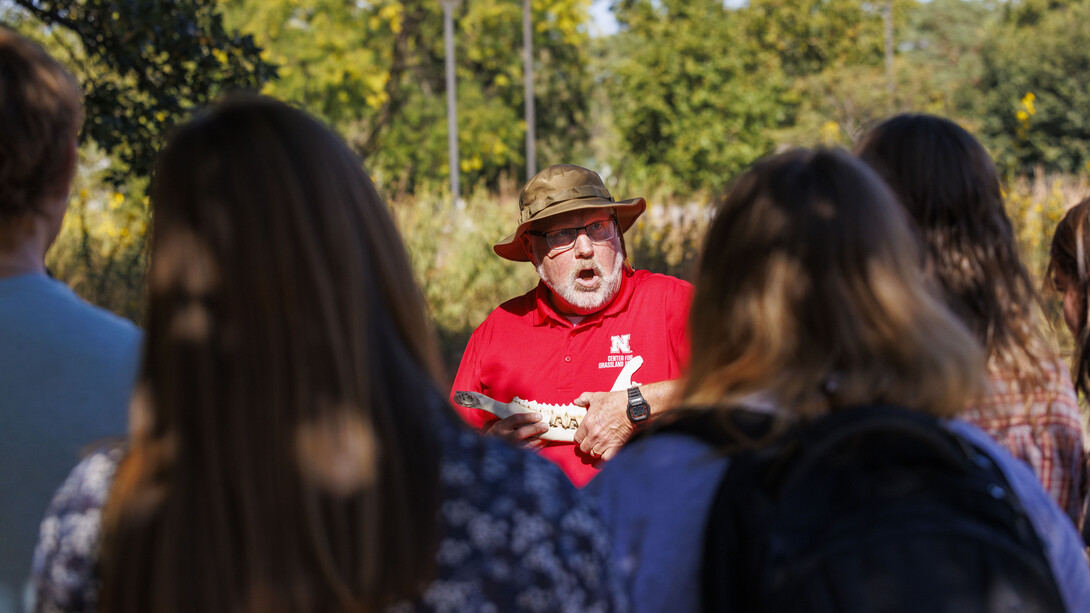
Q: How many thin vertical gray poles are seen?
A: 3